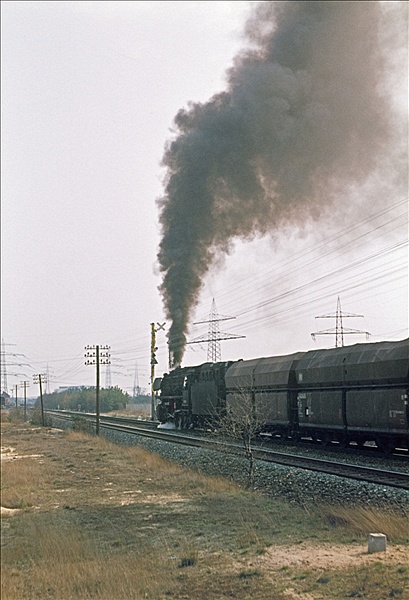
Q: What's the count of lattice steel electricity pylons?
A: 6